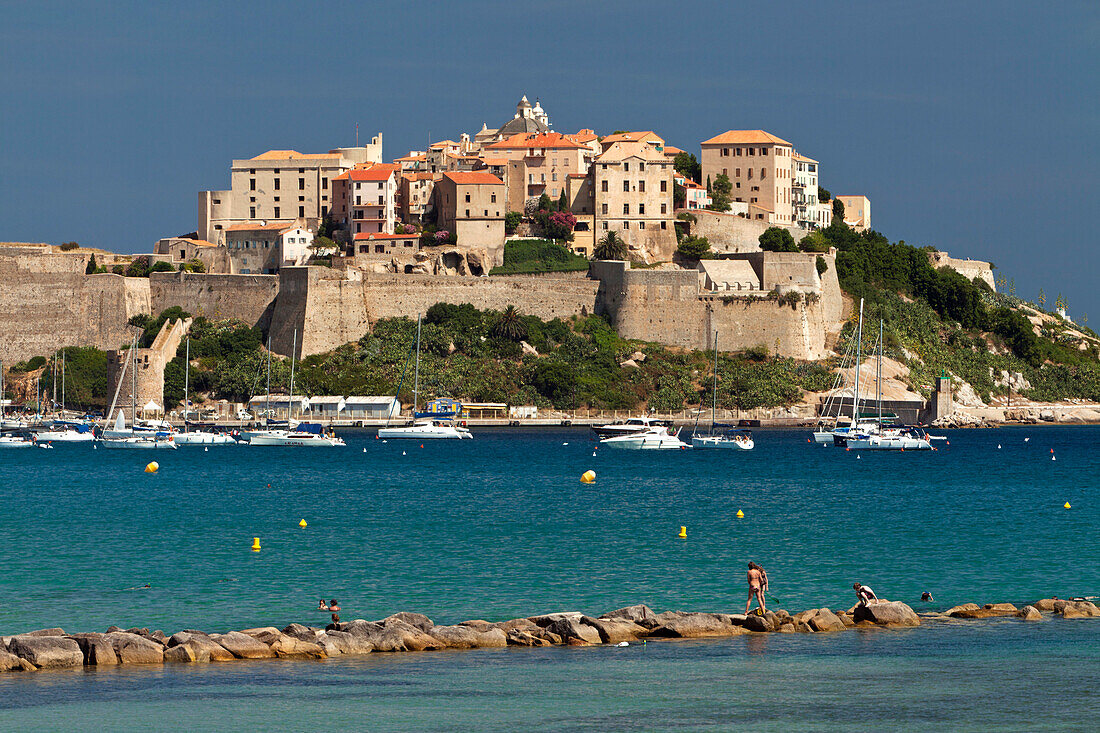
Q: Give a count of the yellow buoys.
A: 7